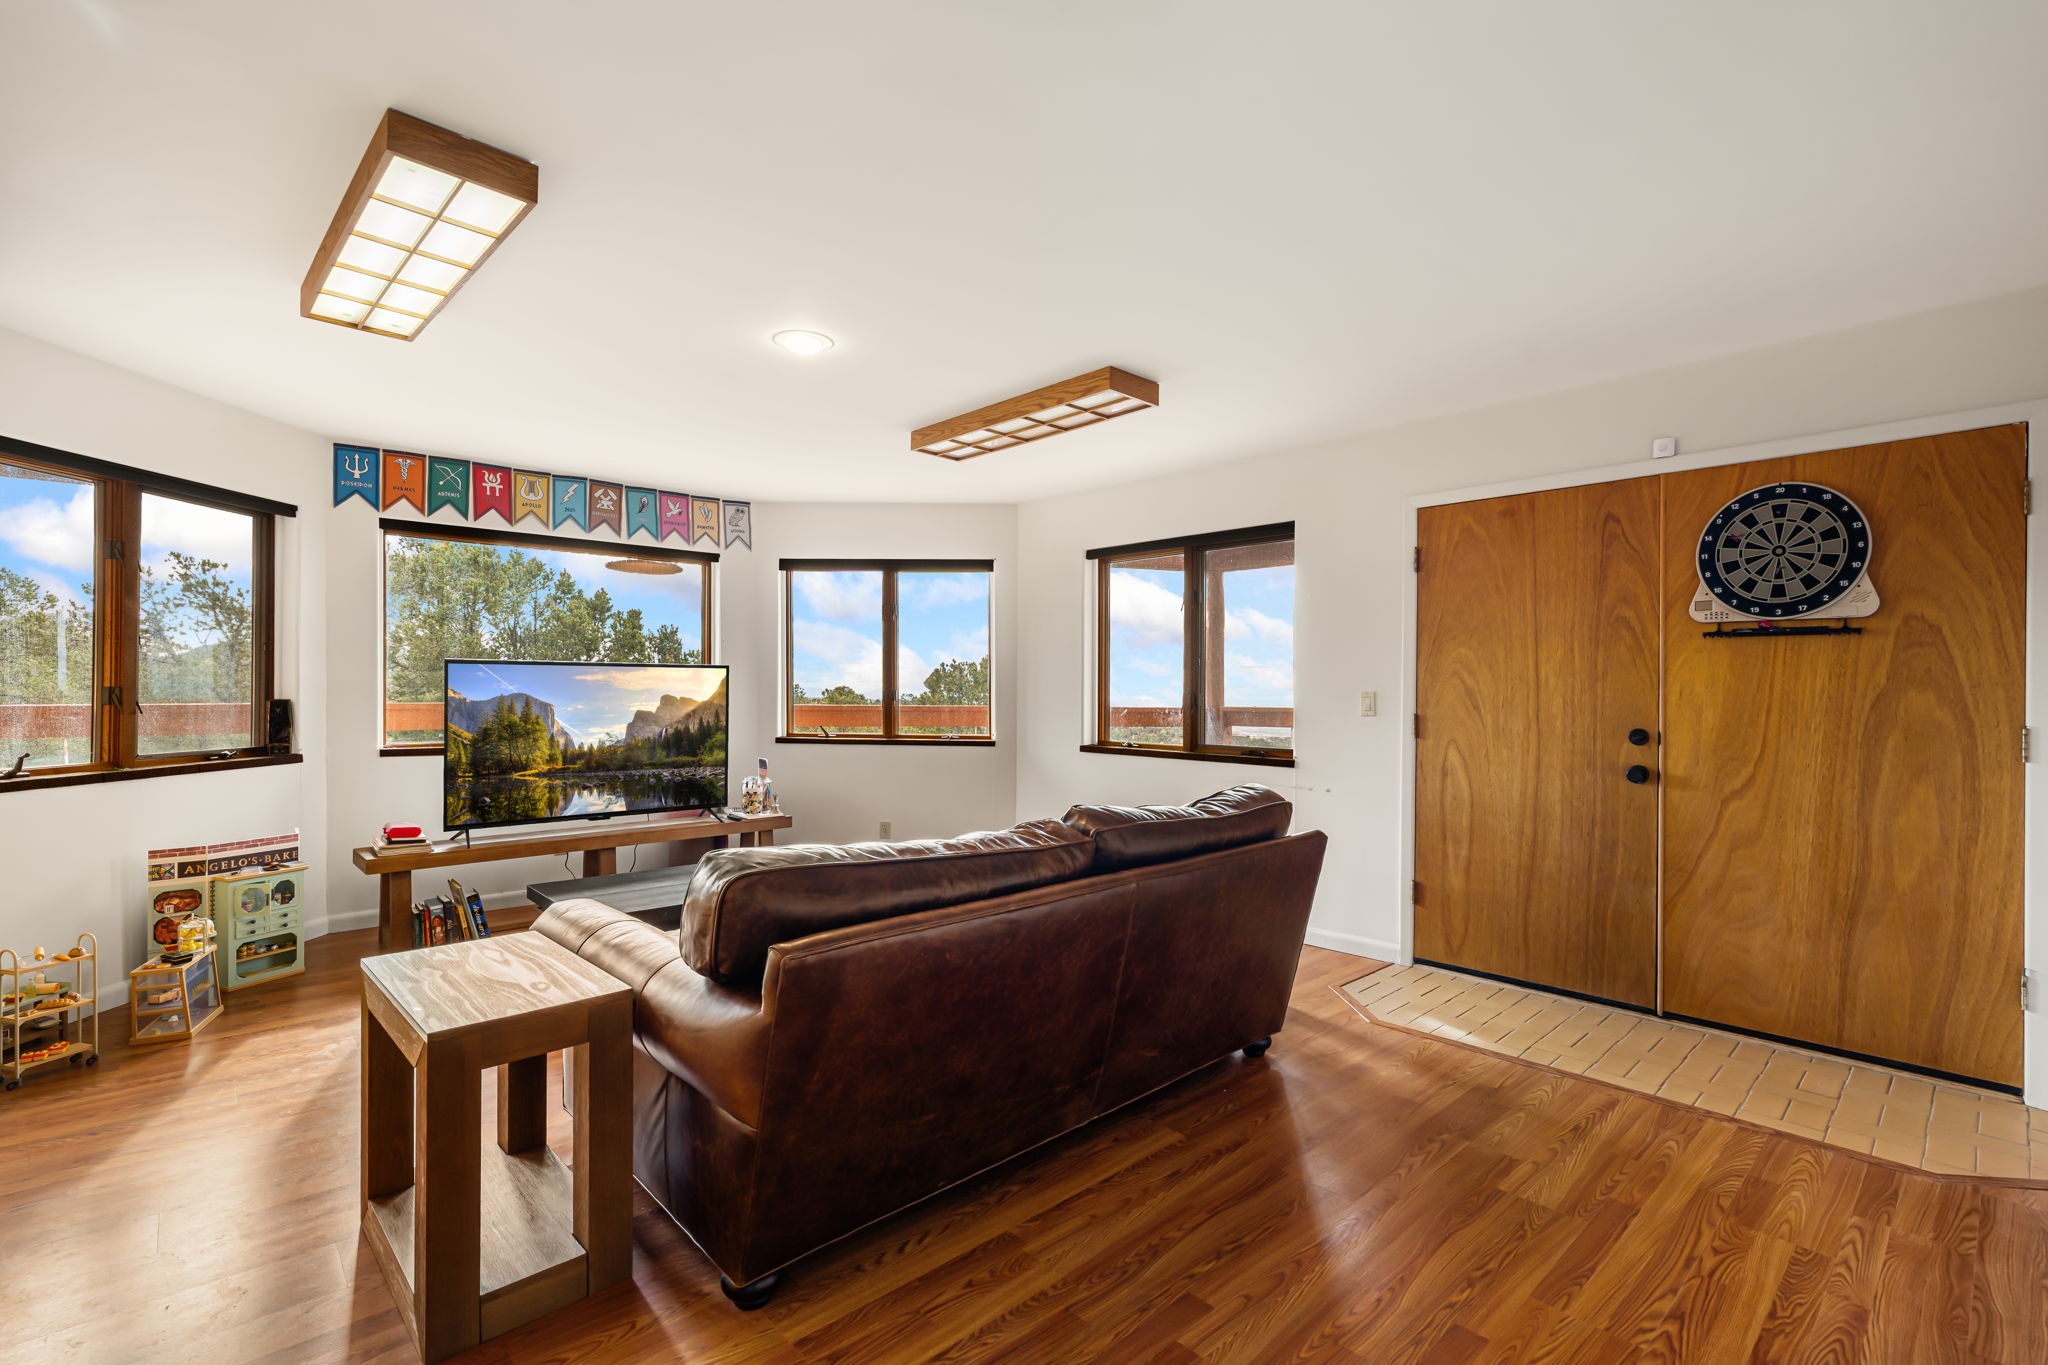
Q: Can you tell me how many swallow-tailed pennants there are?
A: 11